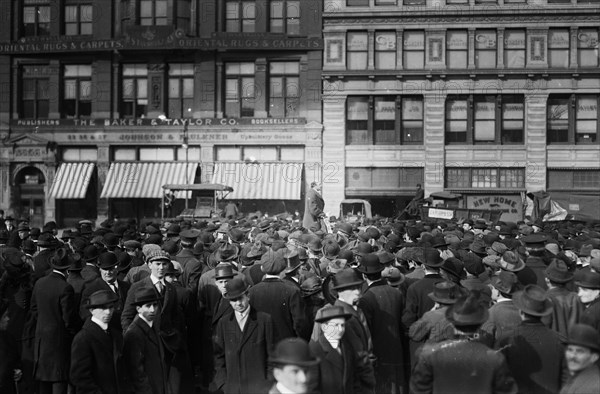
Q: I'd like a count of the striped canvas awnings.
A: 3